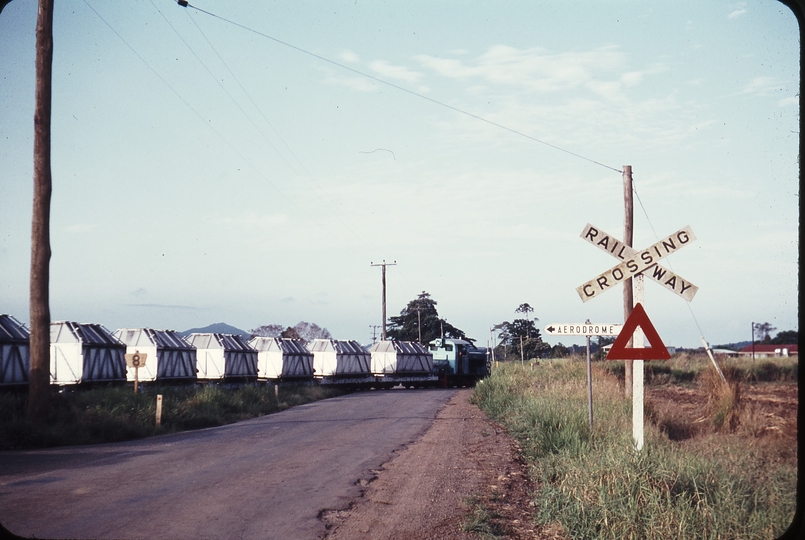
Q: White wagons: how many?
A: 7